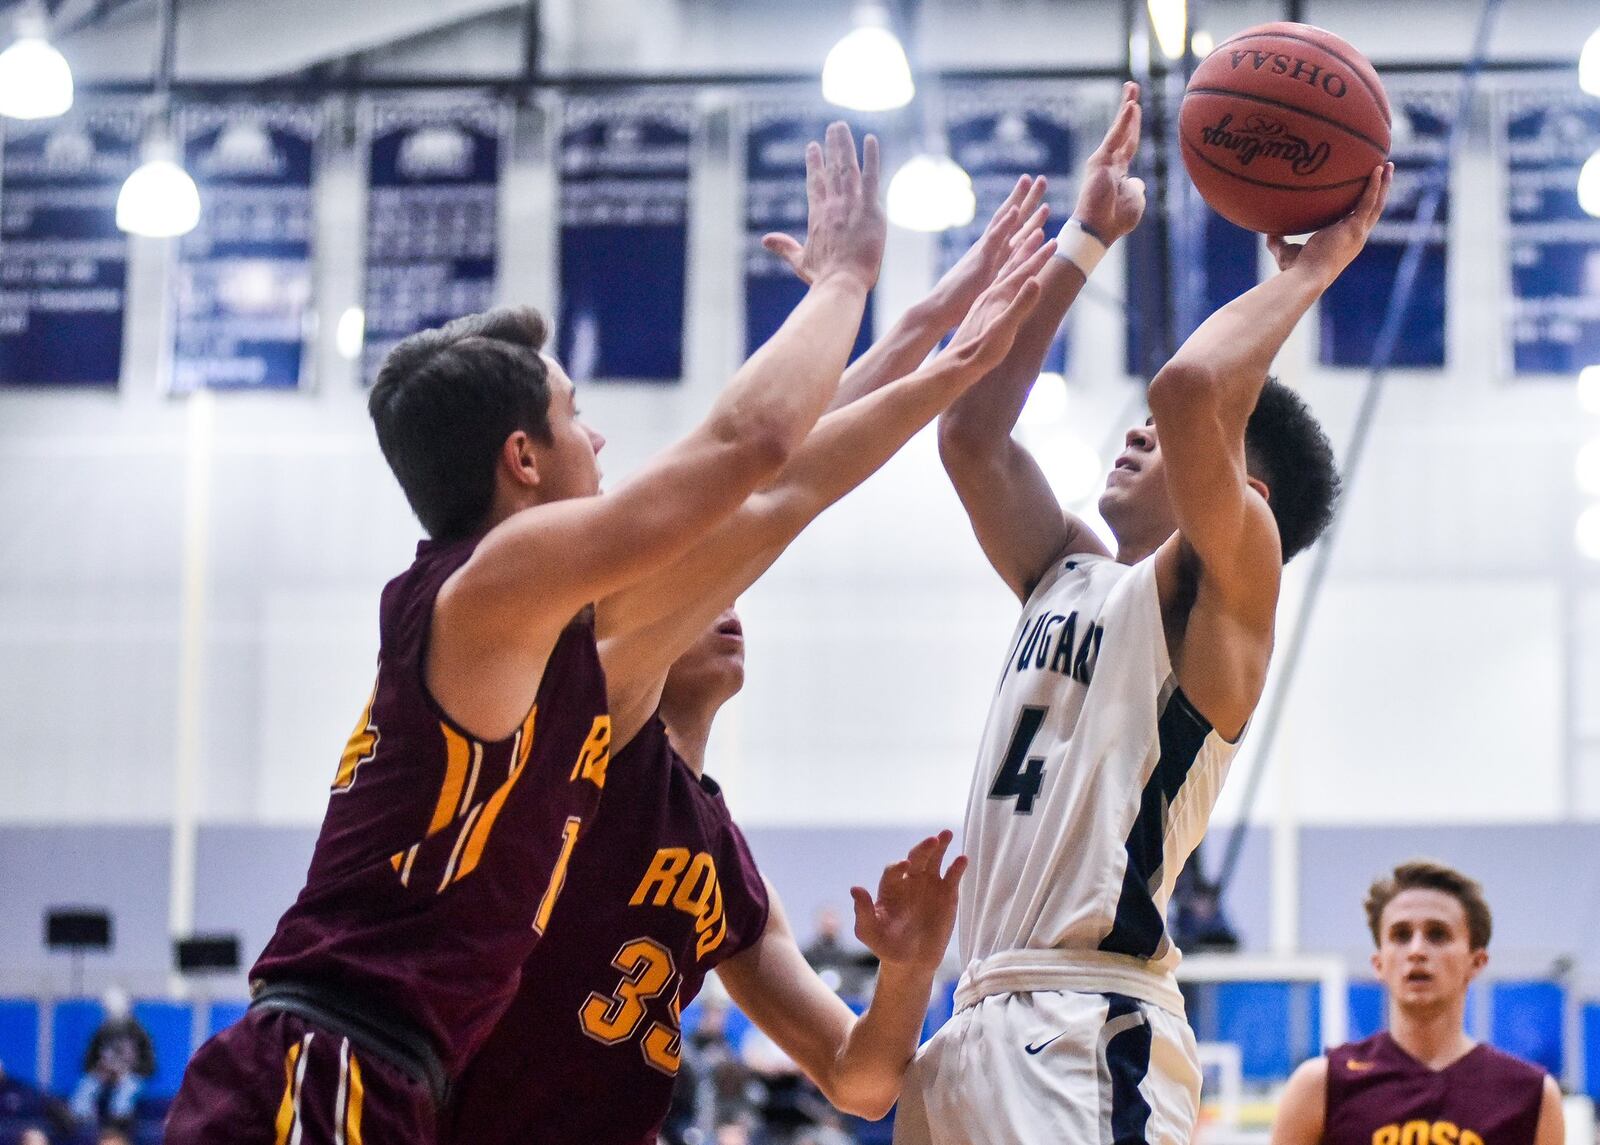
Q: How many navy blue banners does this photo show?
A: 9